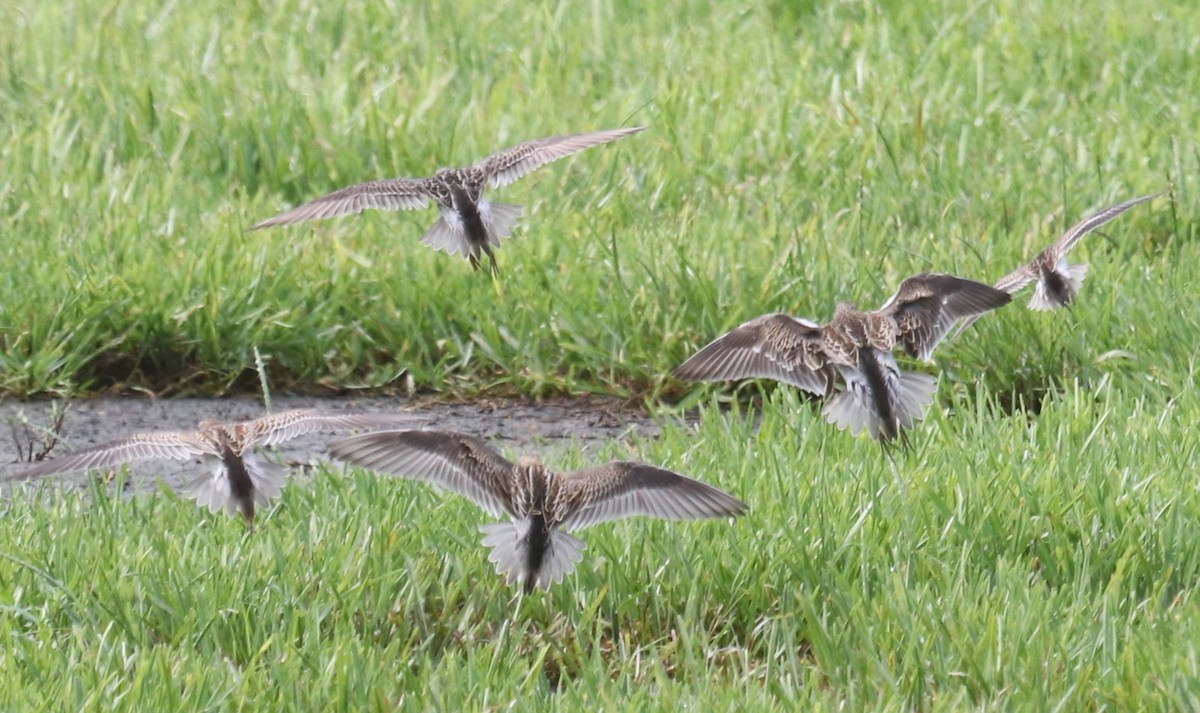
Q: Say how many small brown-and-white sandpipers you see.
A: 5